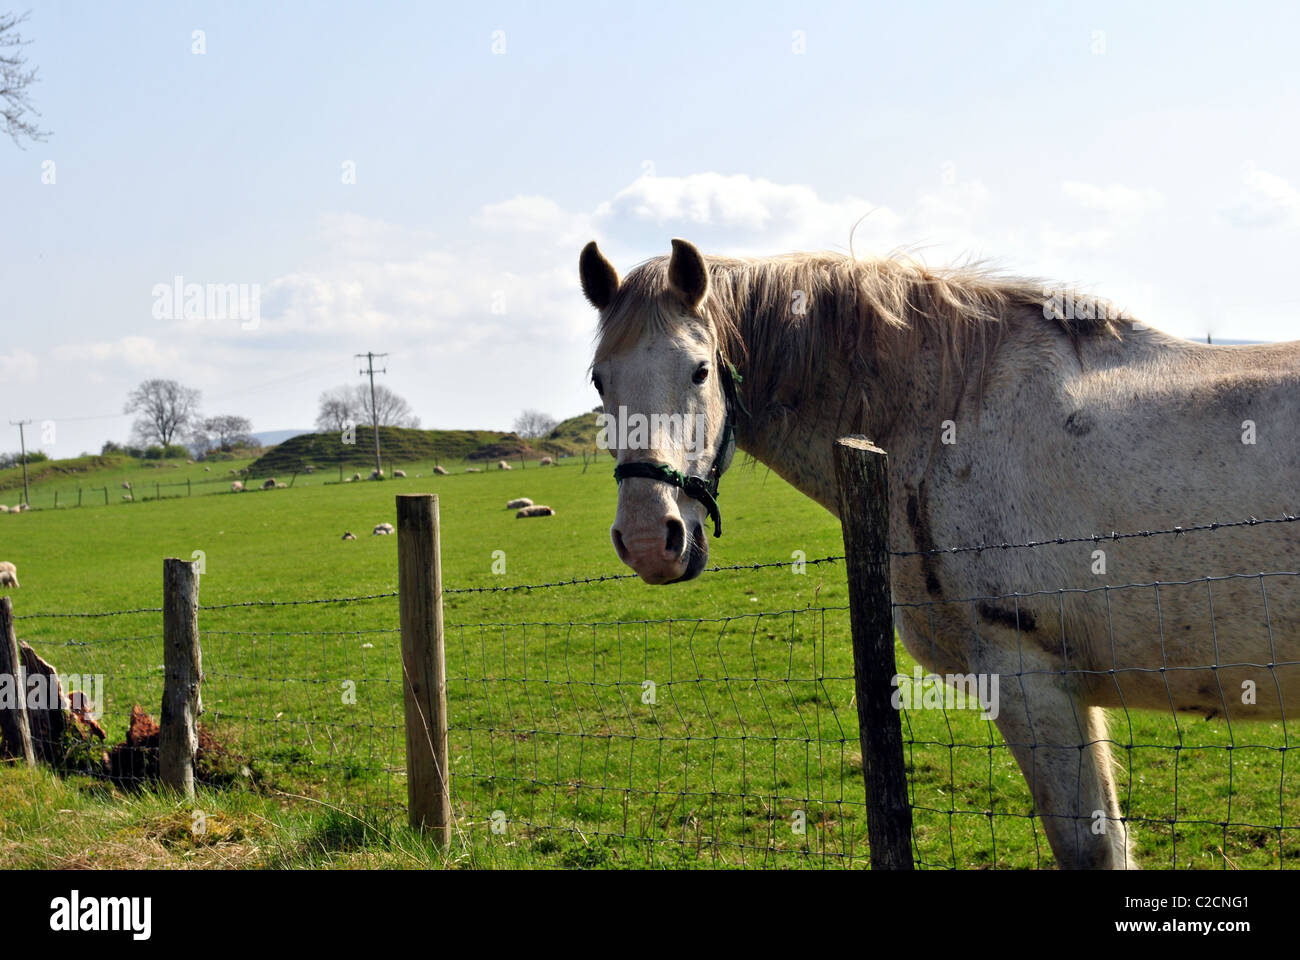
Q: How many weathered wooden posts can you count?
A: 4